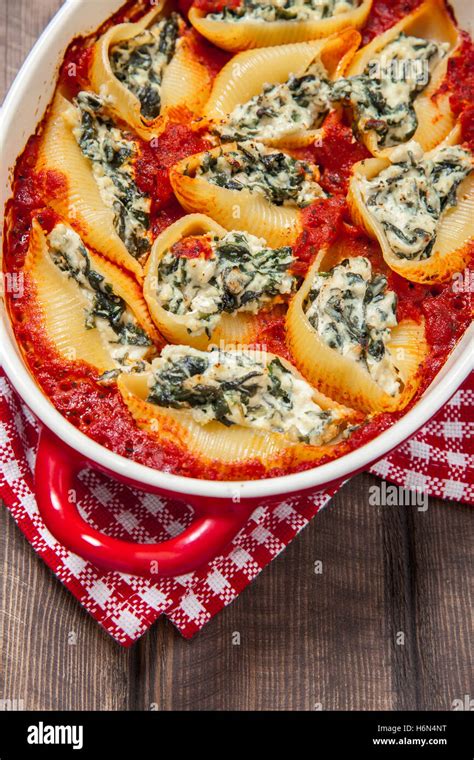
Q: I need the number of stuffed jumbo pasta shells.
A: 11